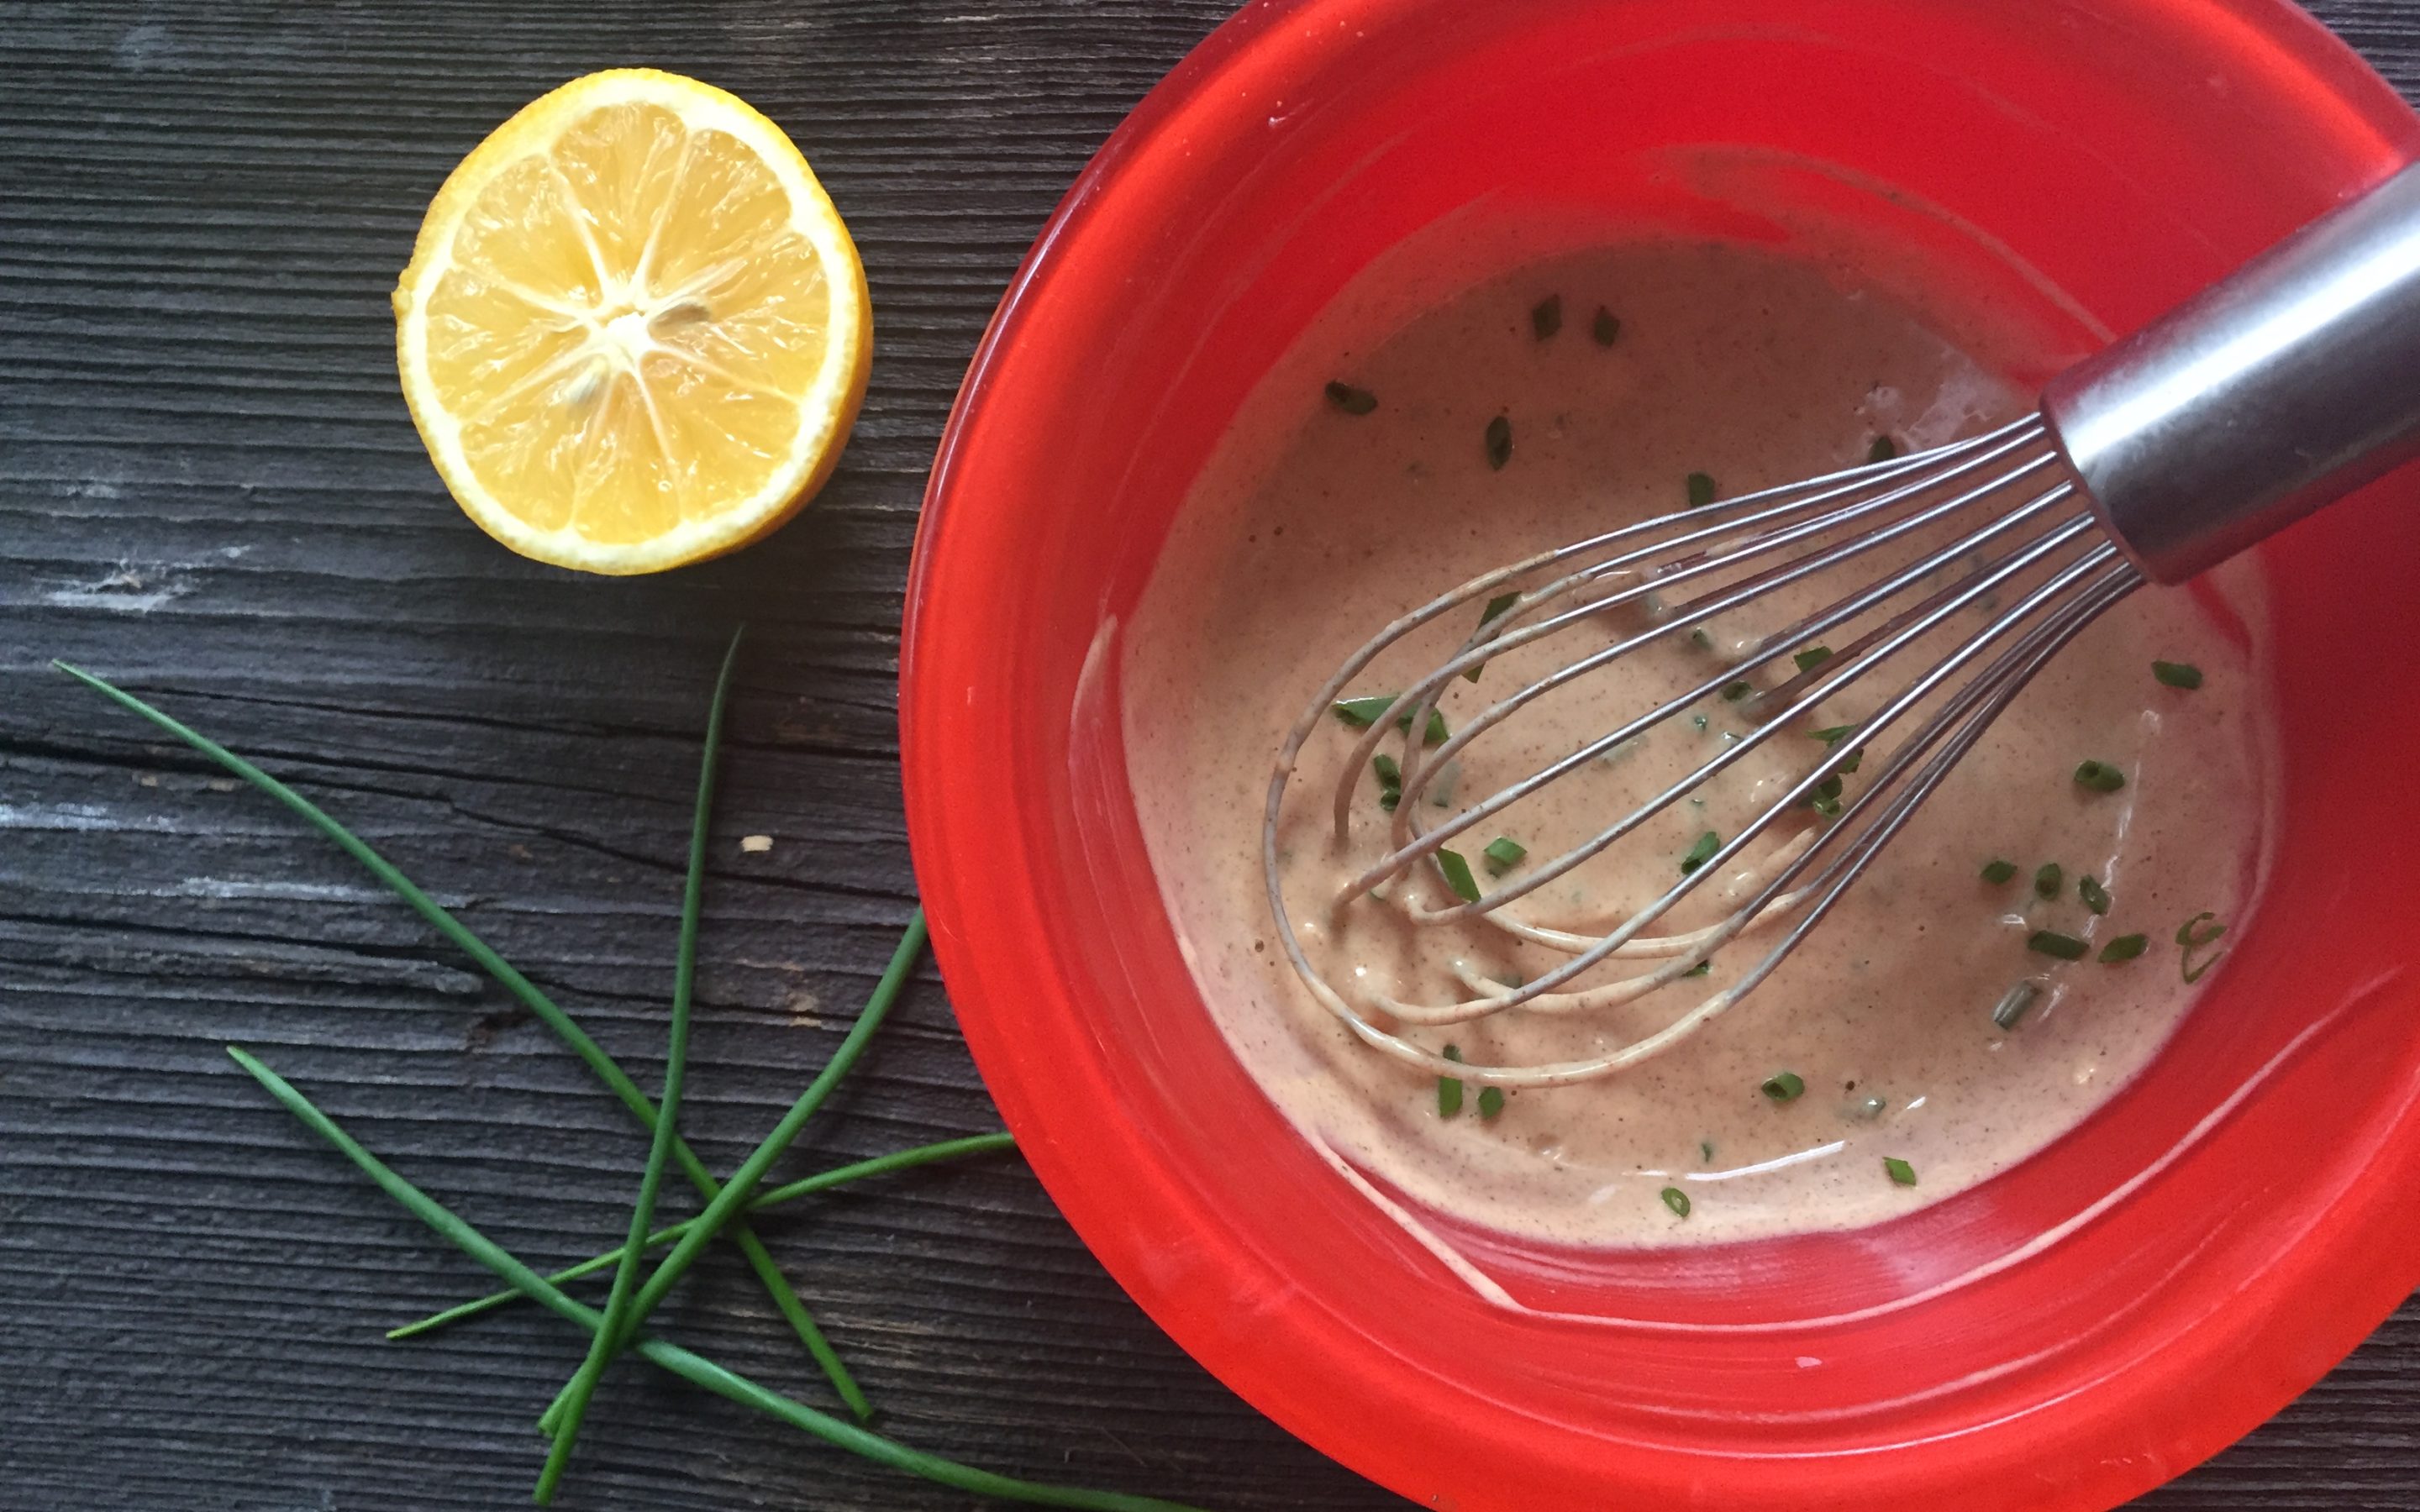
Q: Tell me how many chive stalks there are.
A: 5